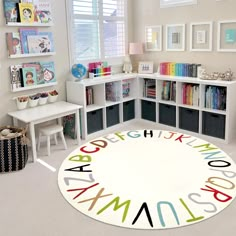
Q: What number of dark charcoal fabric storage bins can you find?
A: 7